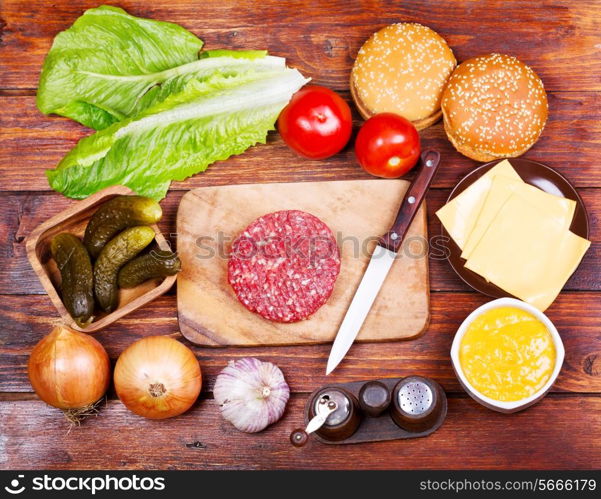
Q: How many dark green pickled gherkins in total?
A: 4